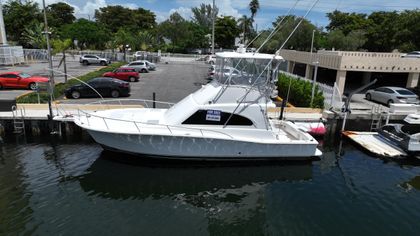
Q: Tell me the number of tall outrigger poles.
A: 2